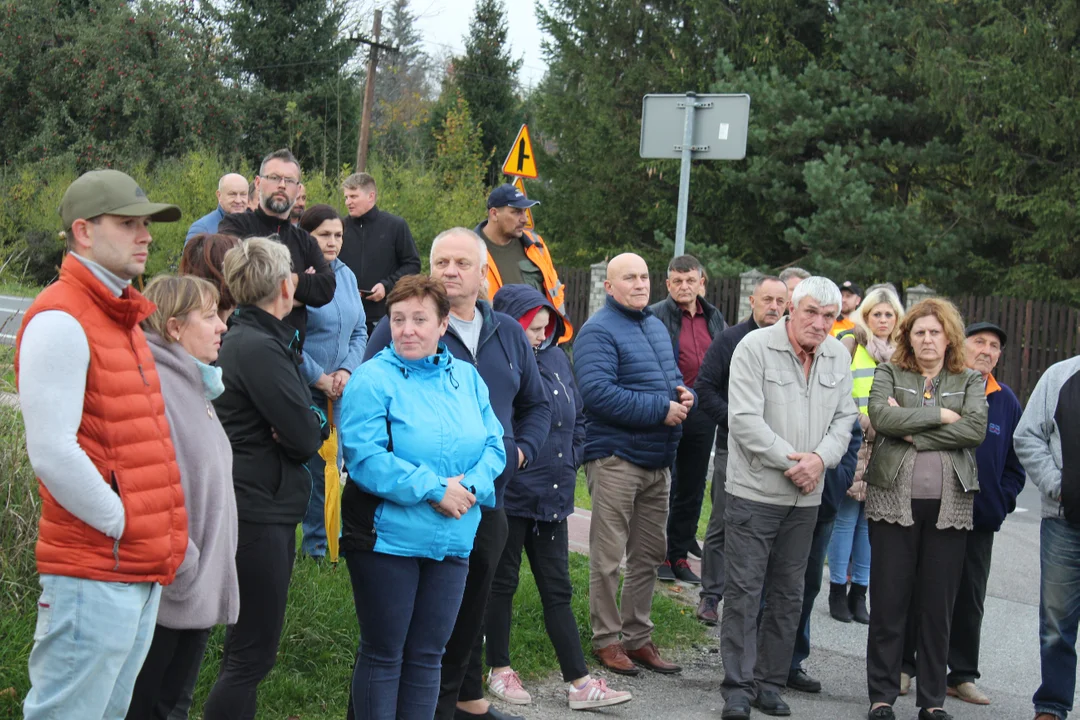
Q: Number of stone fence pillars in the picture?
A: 3